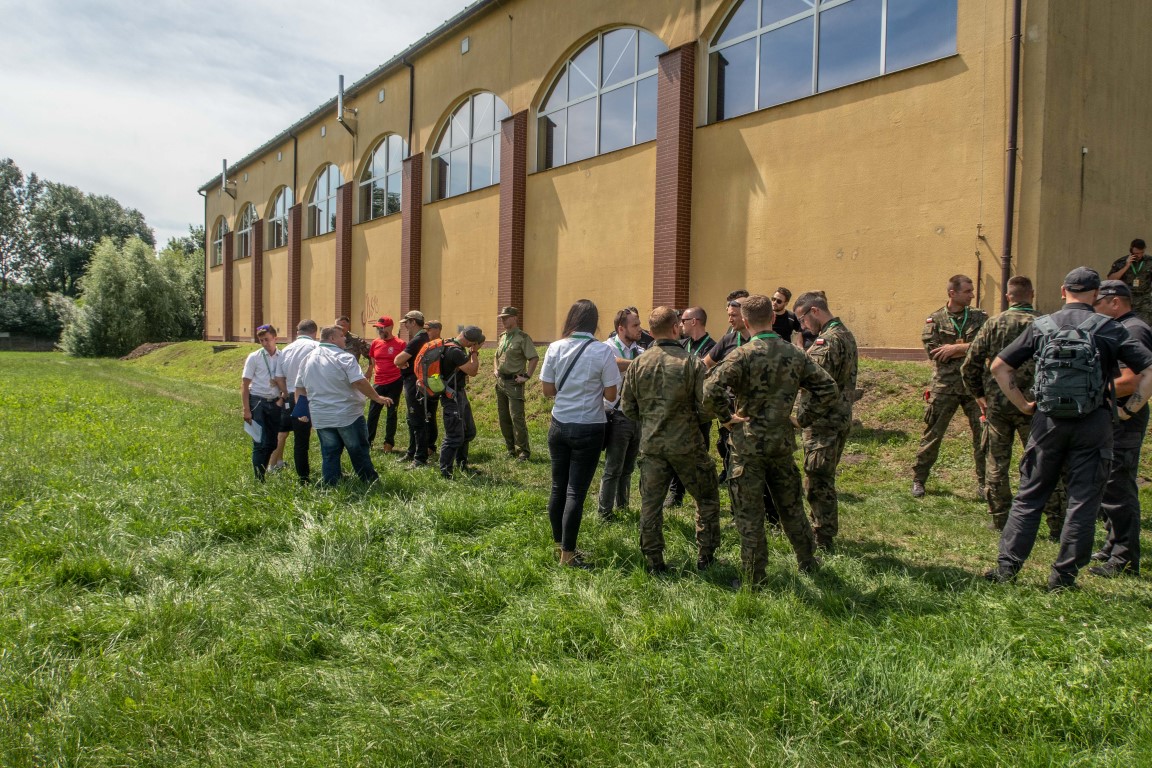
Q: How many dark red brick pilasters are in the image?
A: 7